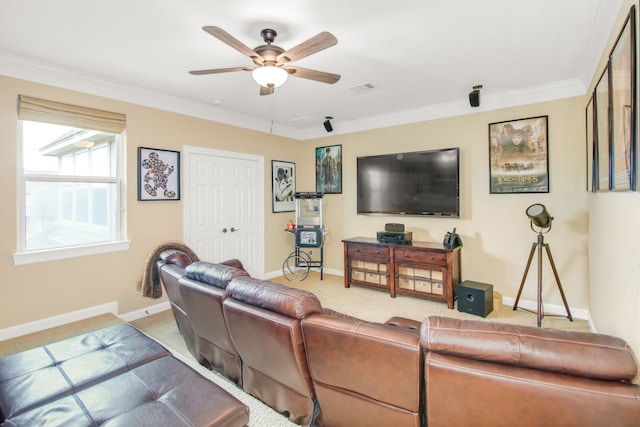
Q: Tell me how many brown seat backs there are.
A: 5